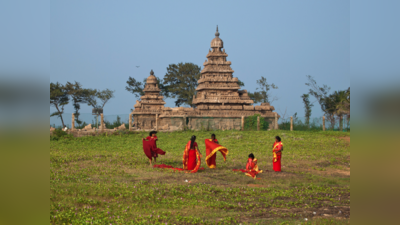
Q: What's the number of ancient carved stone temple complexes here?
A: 1